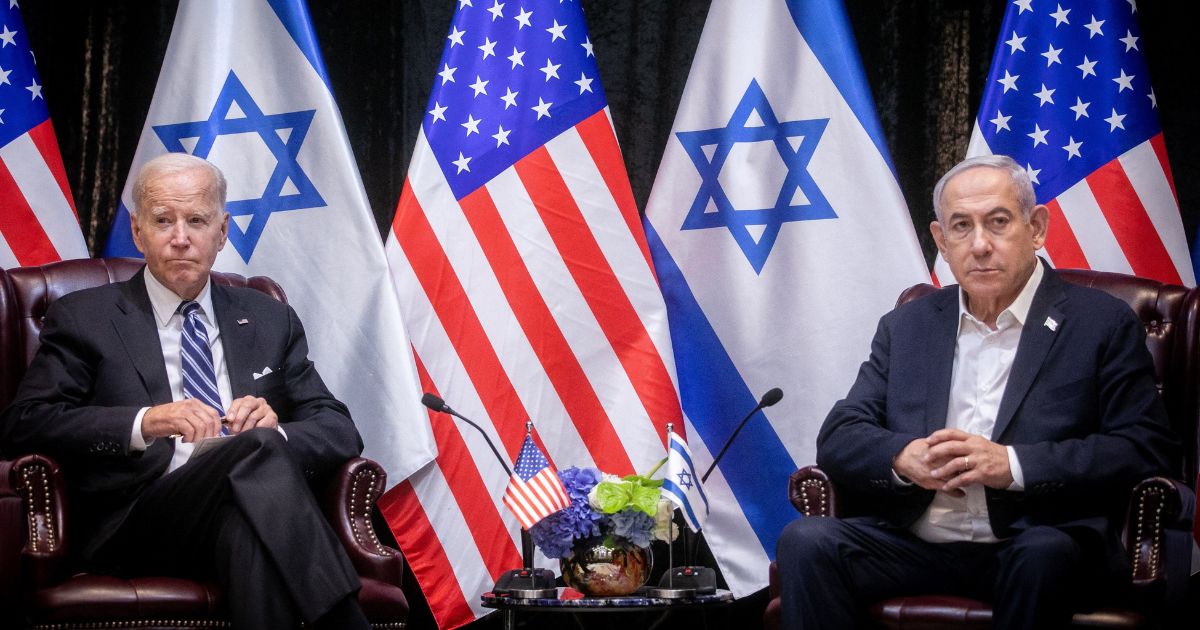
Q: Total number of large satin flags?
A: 5